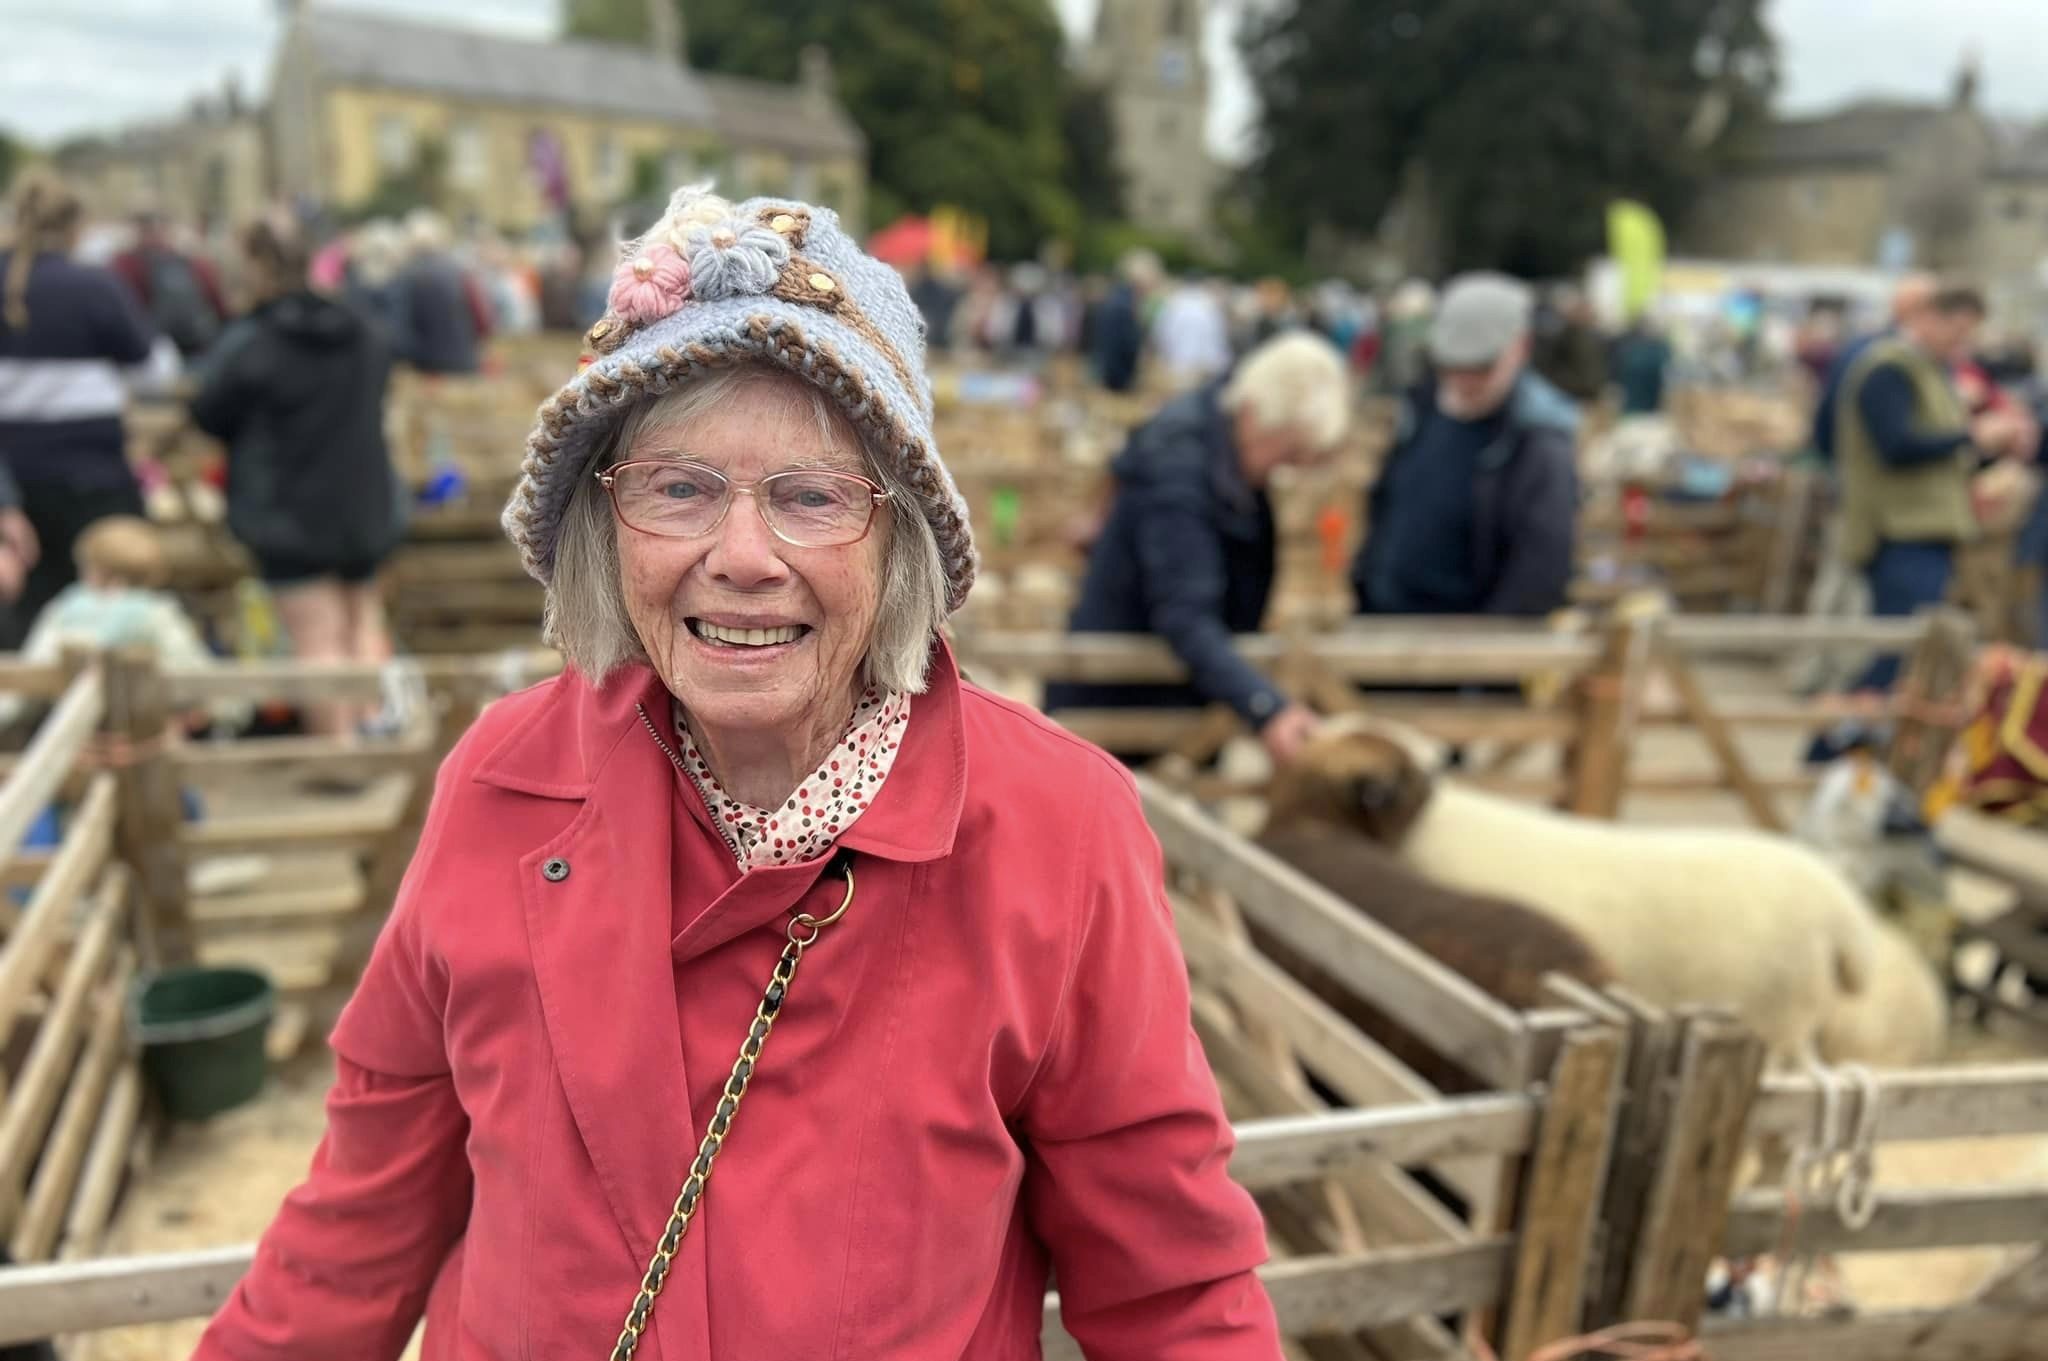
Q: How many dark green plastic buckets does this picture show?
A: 1